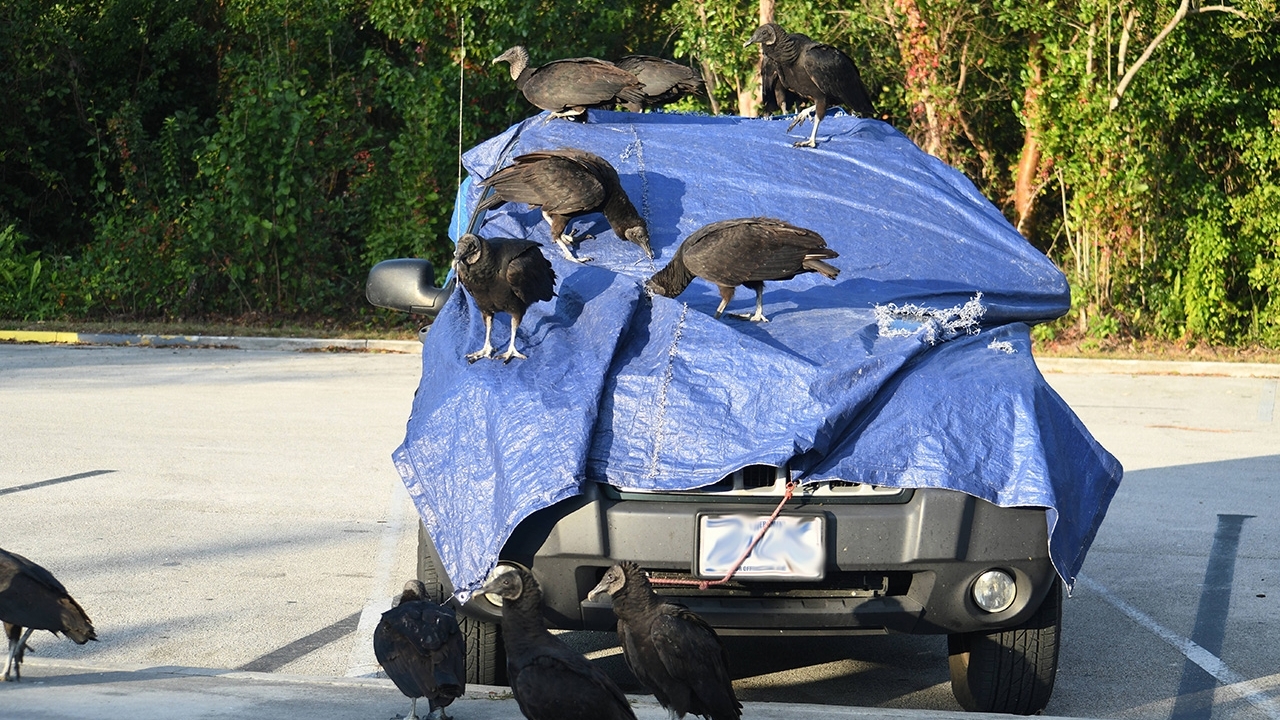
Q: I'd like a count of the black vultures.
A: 11